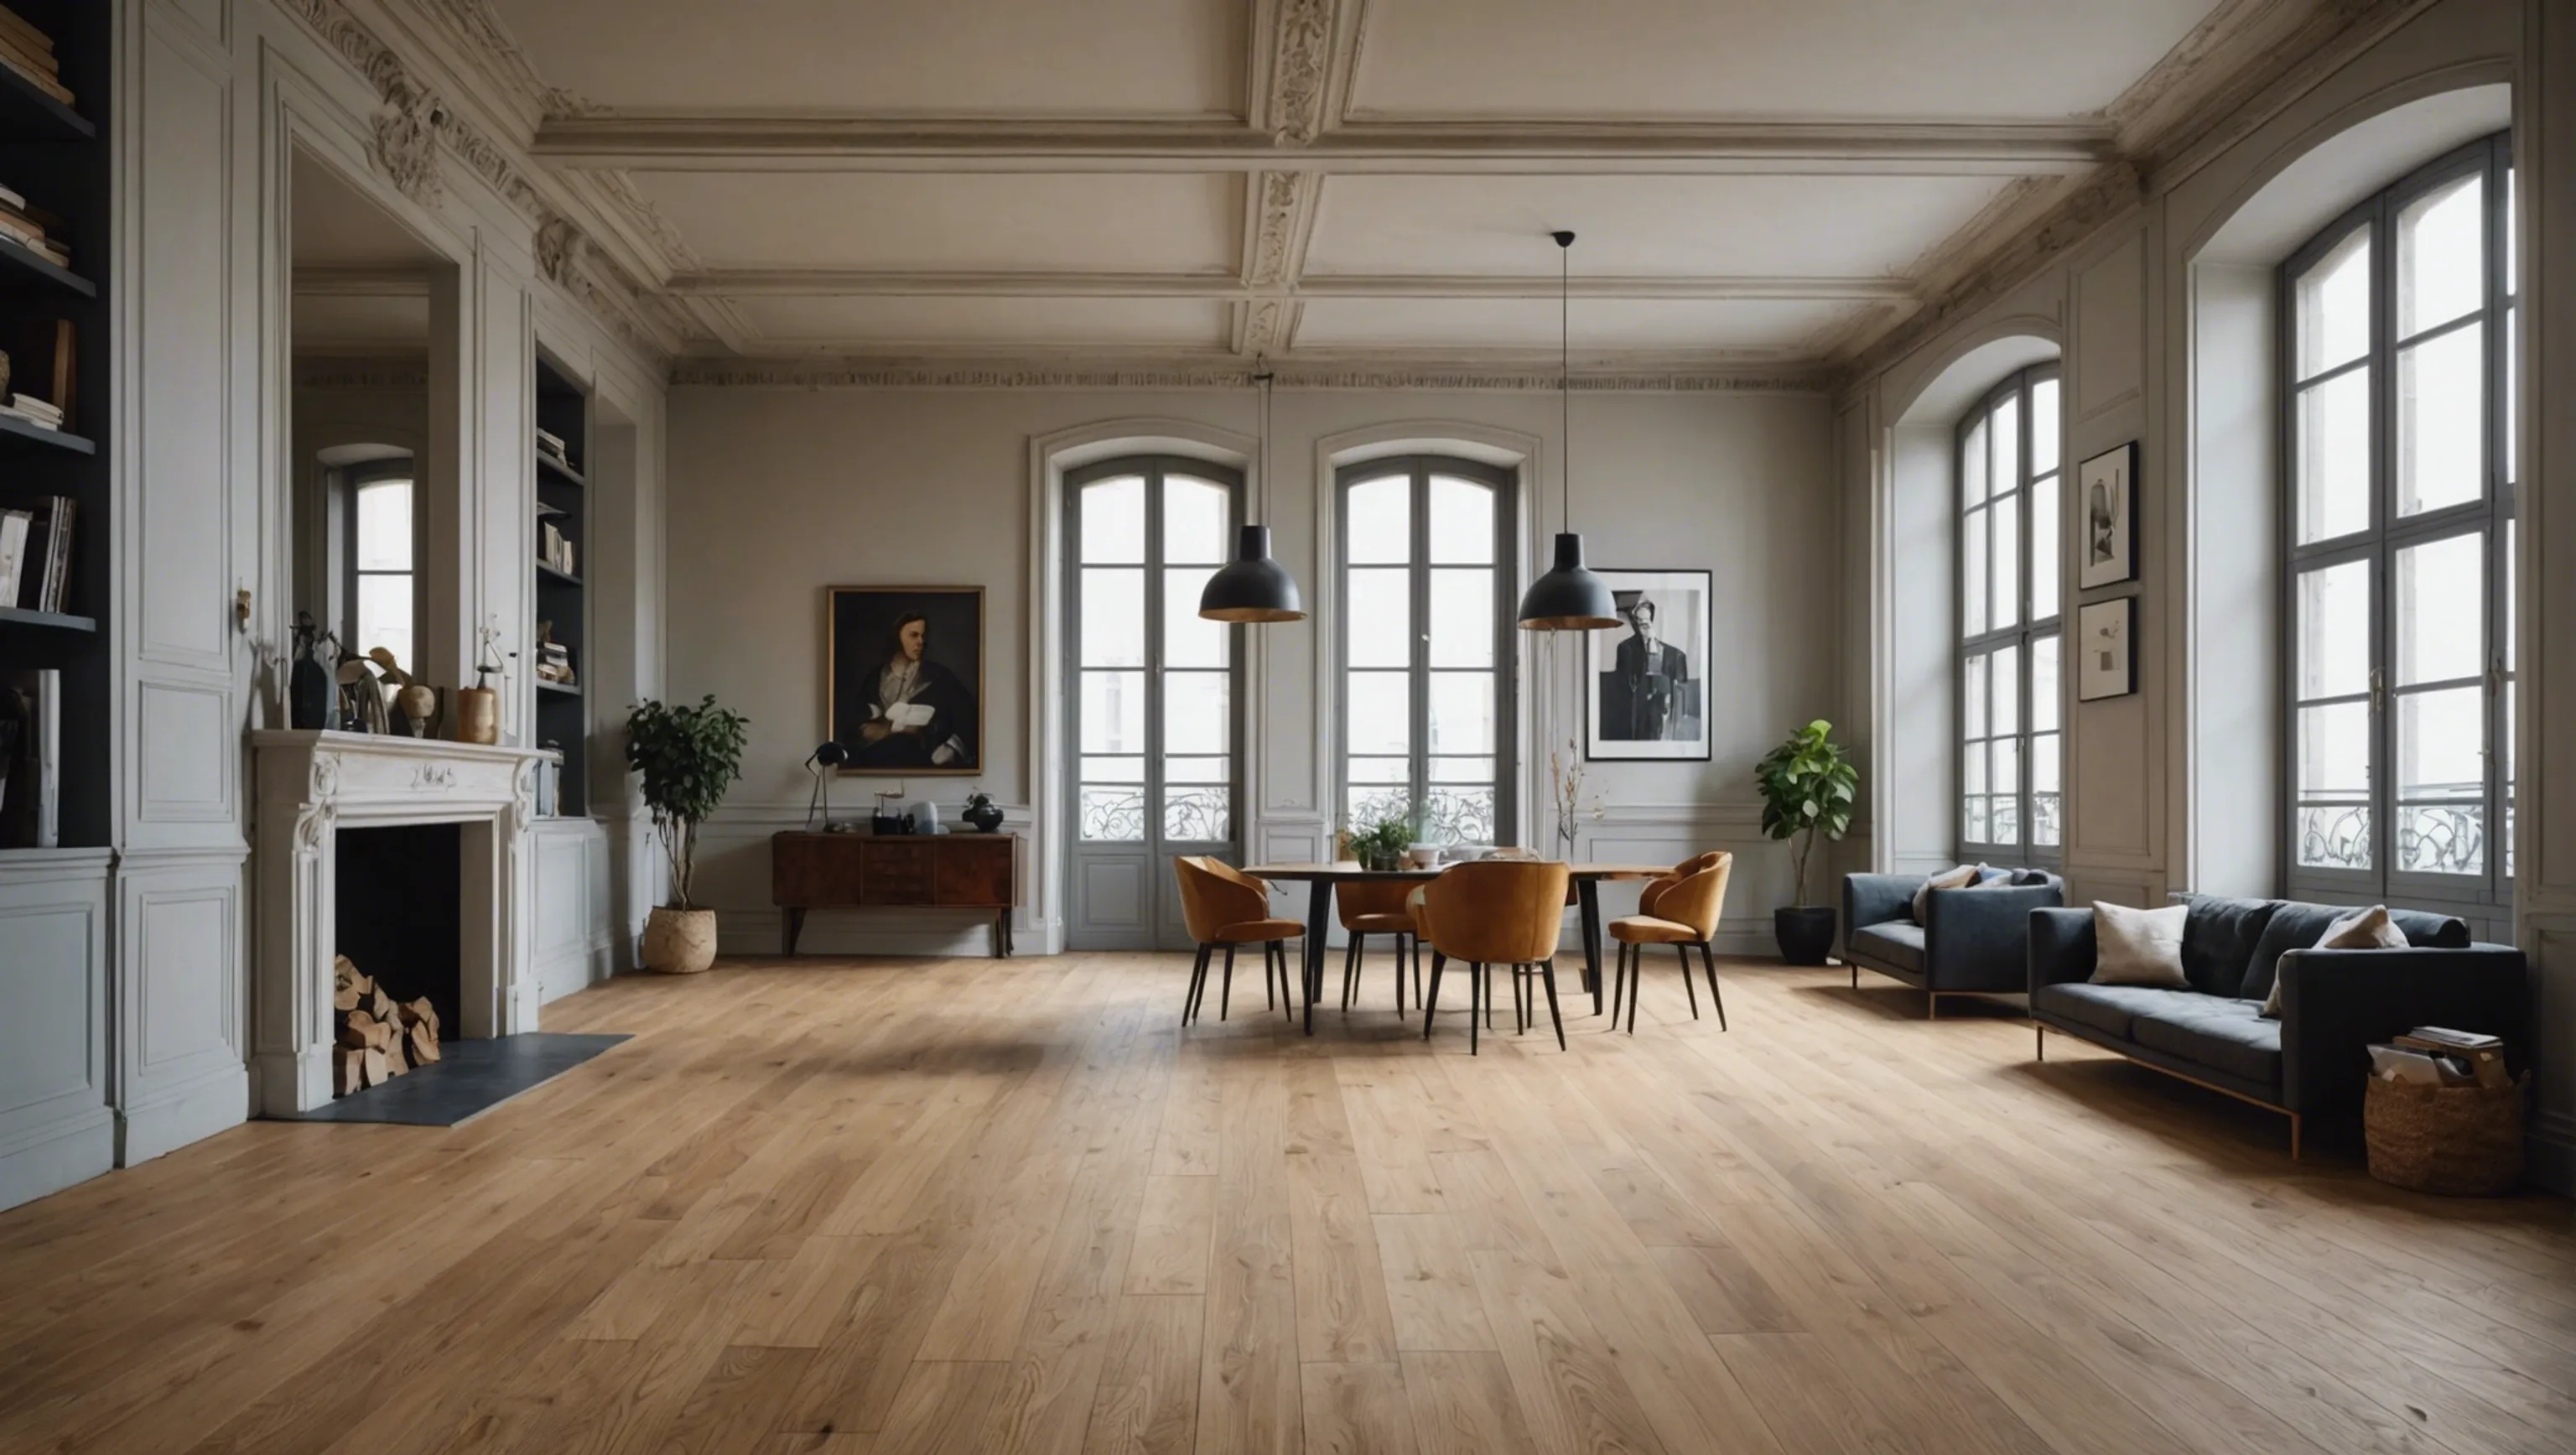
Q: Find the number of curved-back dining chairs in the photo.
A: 4